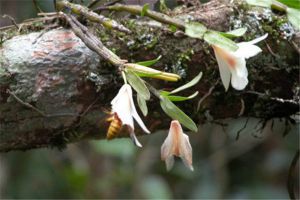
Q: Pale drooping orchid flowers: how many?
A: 3